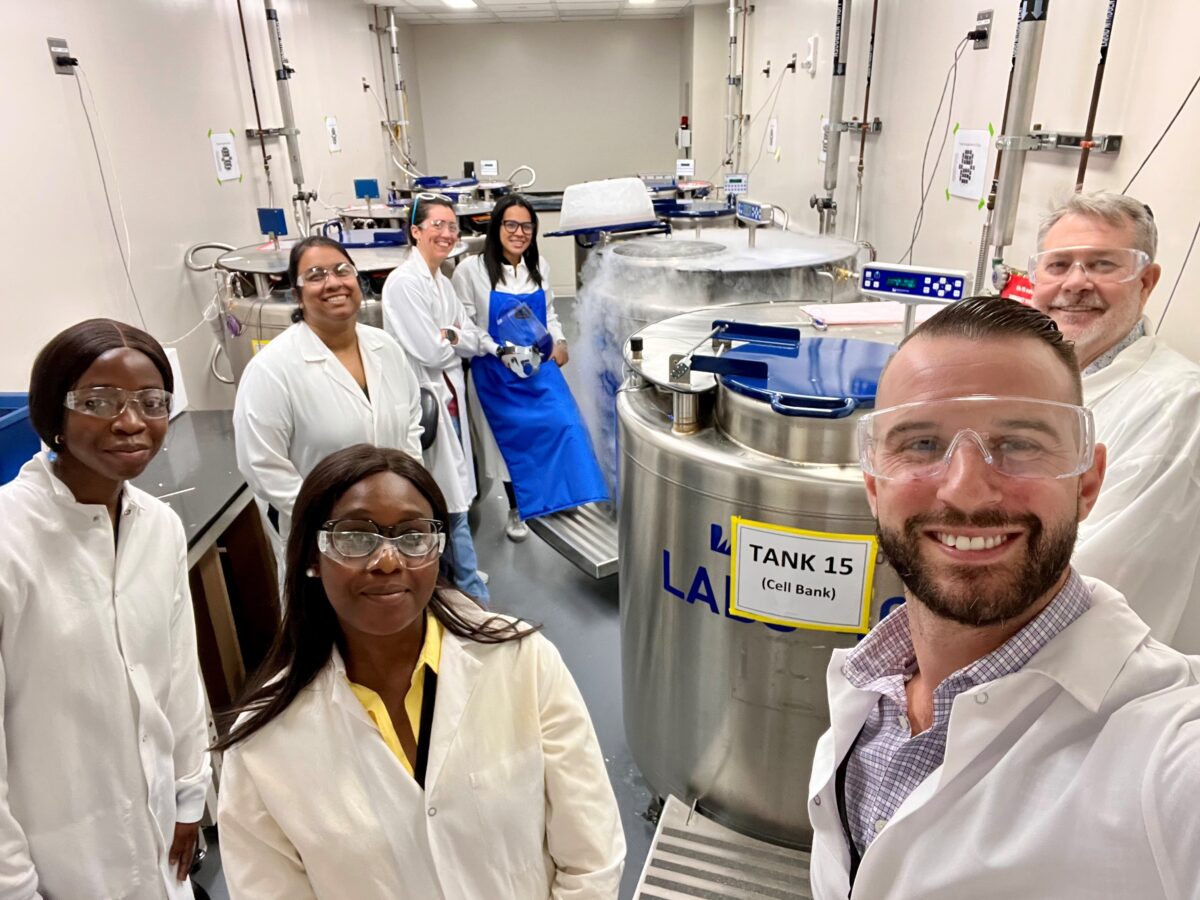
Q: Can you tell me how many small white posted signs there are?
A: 5